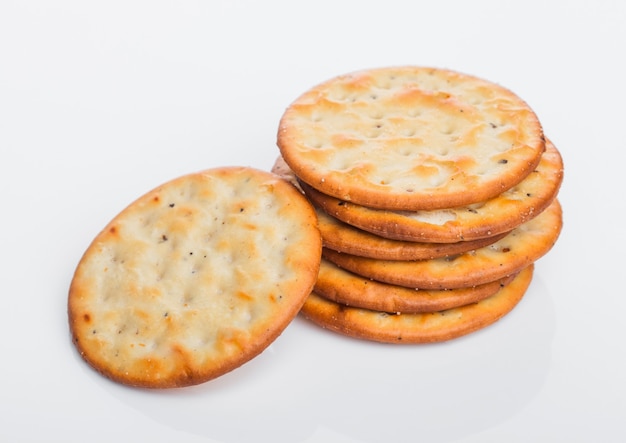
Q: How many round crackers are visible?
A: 7